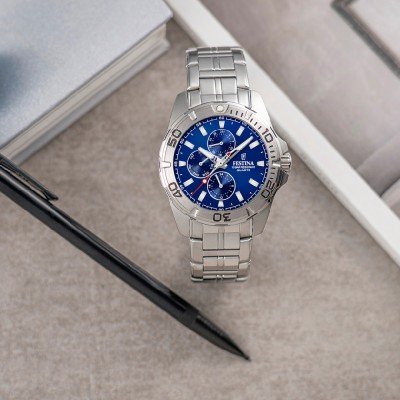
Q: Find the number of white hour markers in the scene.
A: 12